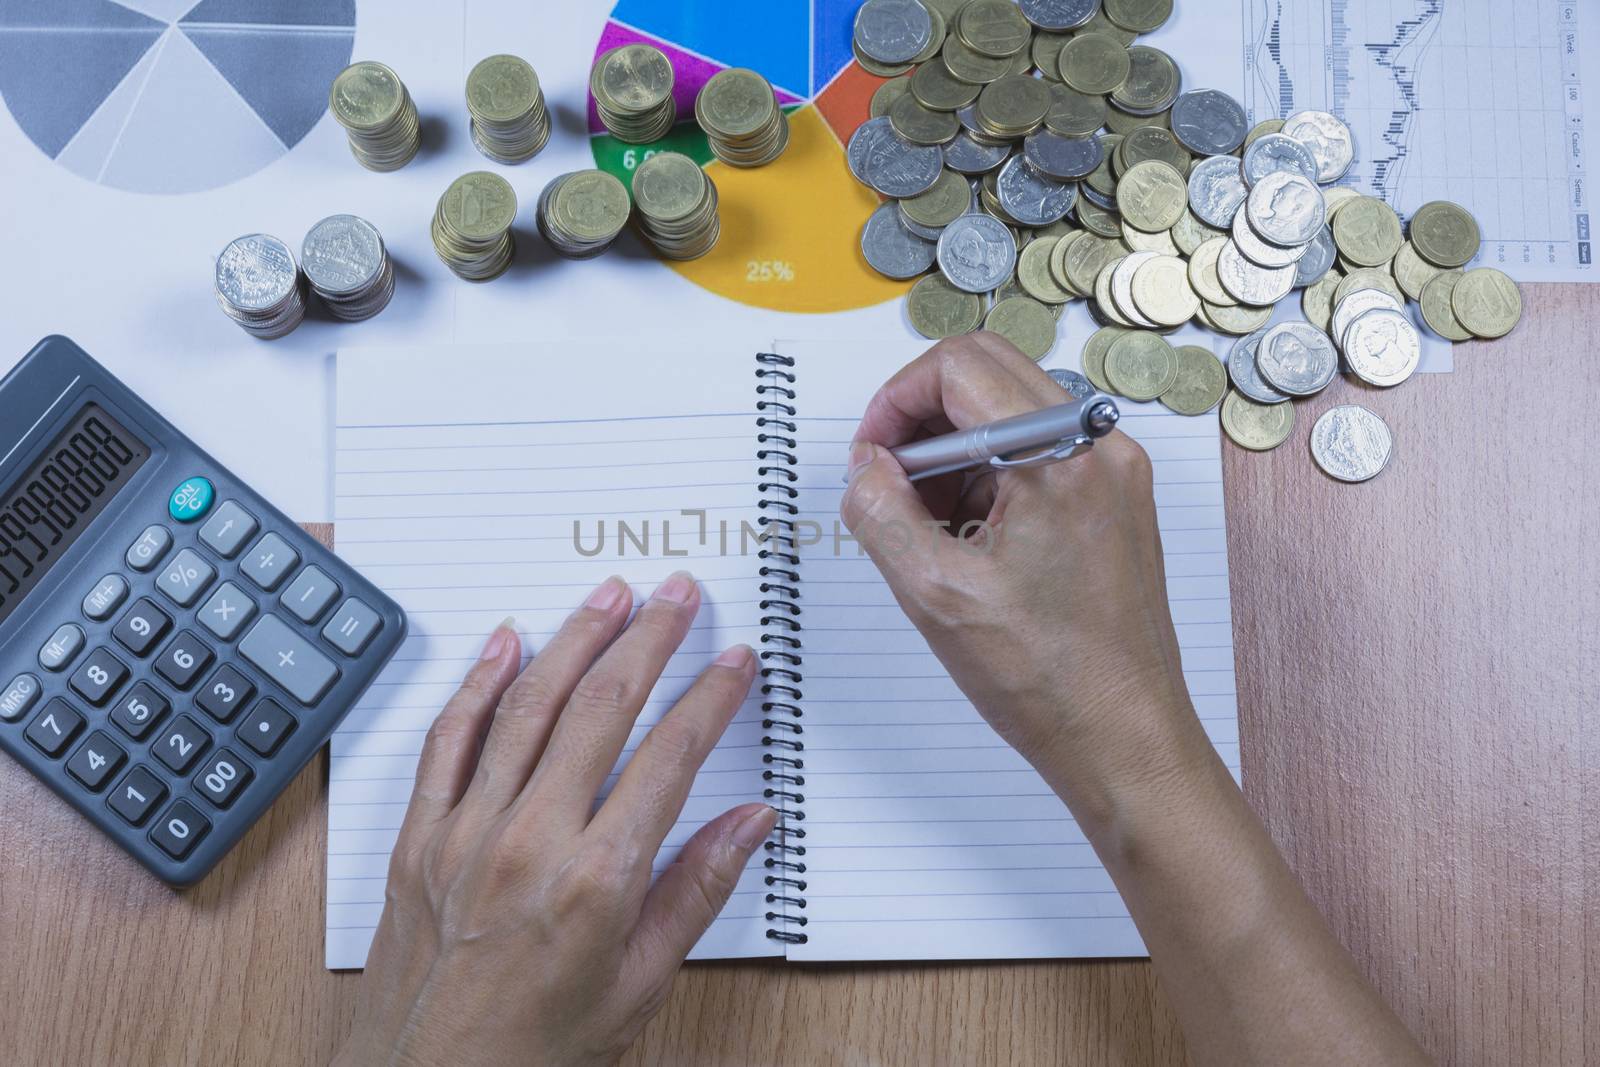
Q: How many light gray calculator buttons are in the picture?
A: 11